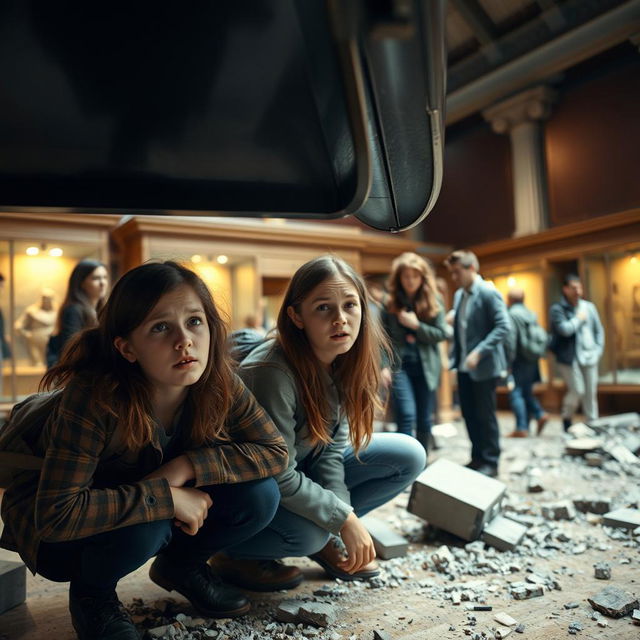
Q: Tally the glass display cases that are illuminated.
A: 4